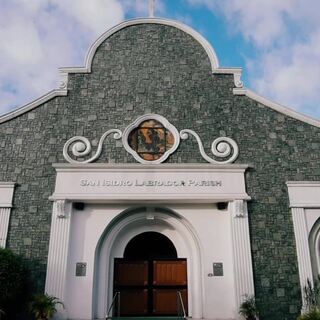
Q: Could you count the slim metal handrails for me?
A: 2